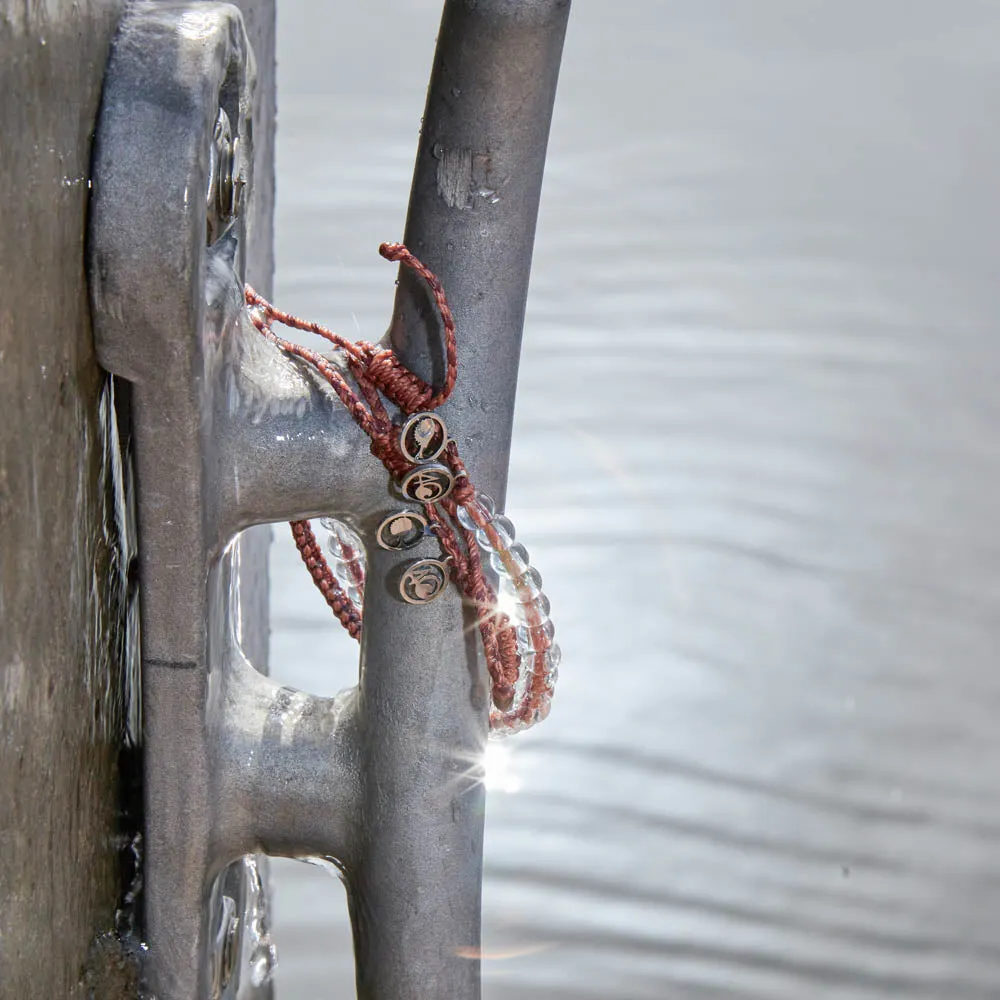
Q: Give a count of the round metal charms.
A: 4